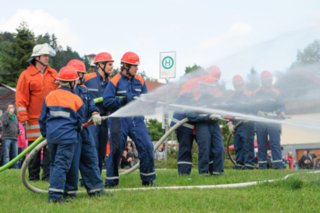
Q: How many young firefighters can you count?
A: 8